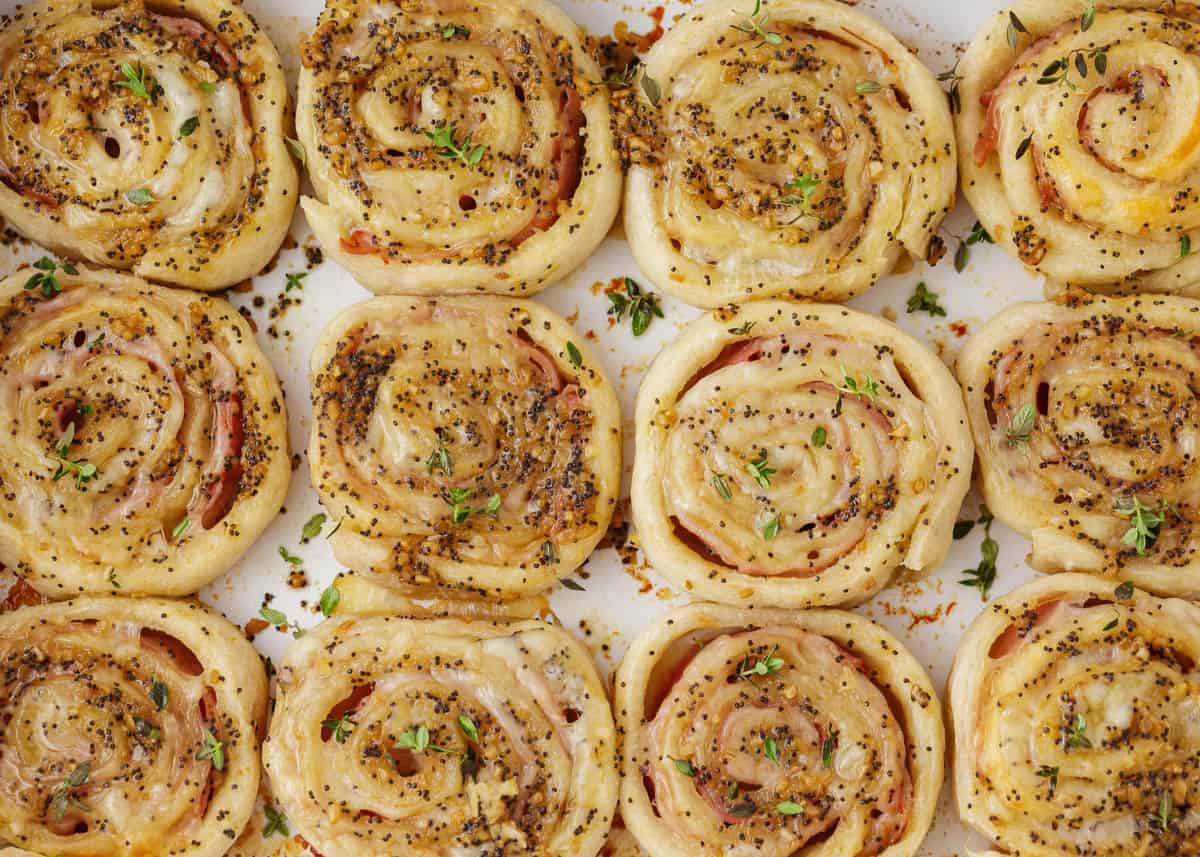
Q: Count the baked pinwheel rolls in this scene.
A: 12